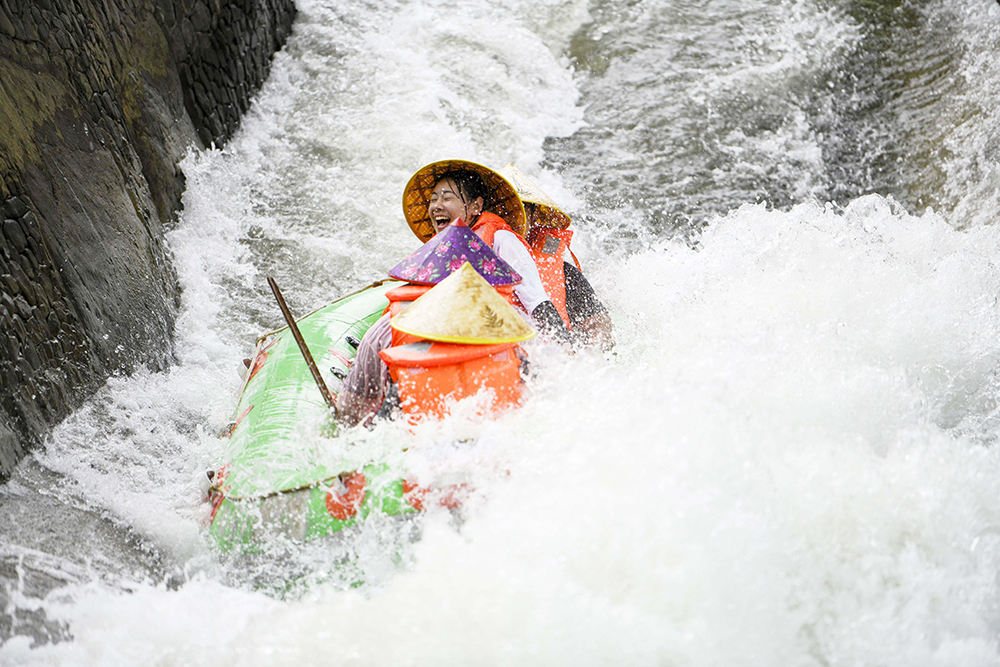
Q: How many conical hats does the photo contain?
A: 4